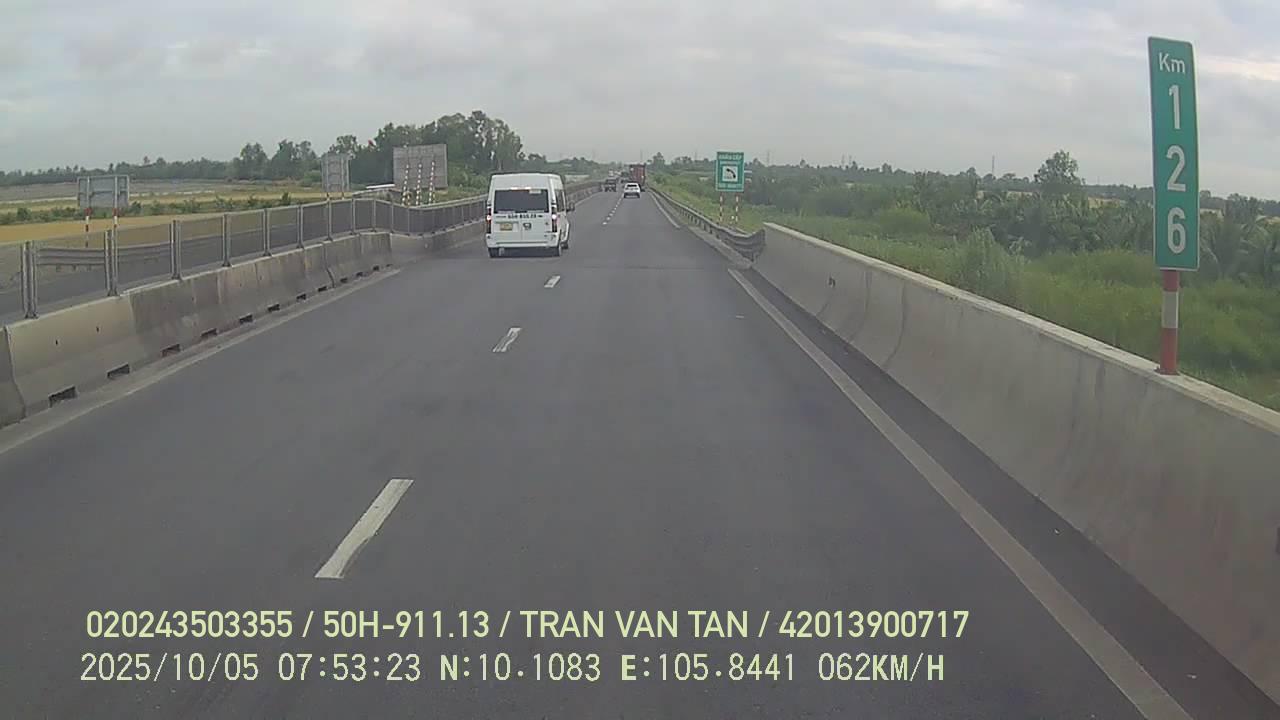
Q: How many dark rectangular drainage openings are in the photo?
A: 12